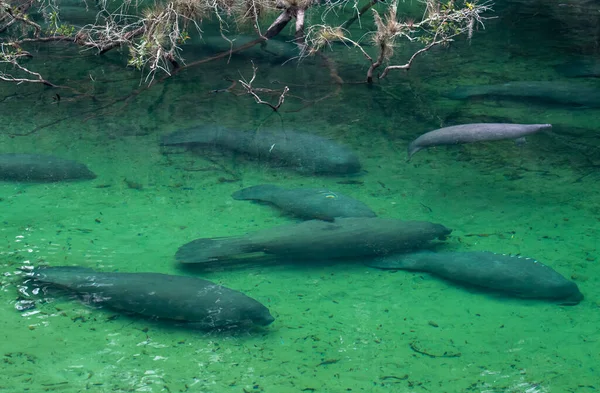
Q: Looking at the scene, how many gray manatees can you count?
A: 1